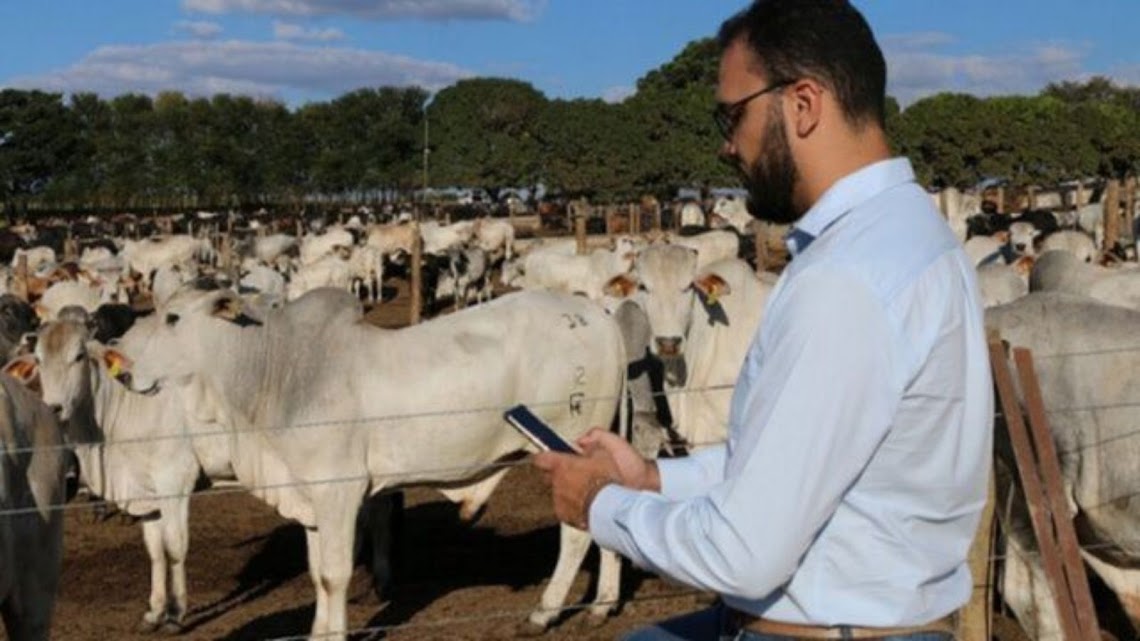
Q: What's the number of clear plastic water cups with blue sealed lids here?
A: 0